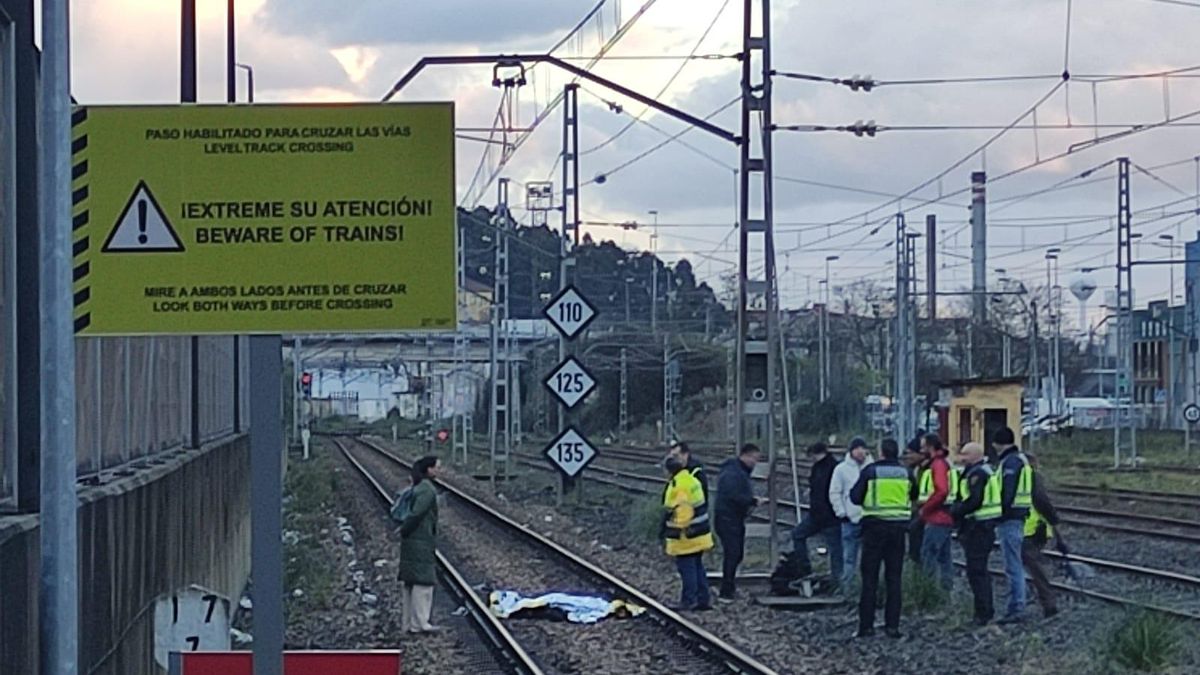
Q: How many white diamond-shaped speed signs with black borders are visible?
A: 3